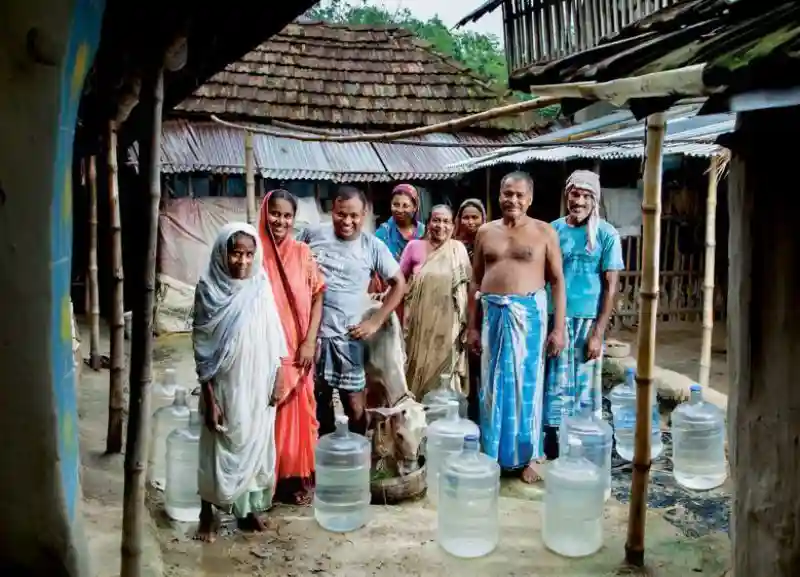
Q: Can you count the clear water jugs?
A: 11